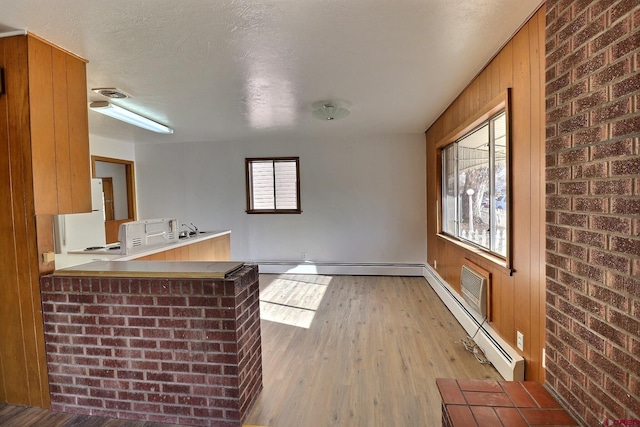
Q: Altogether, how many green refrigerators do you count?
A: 0